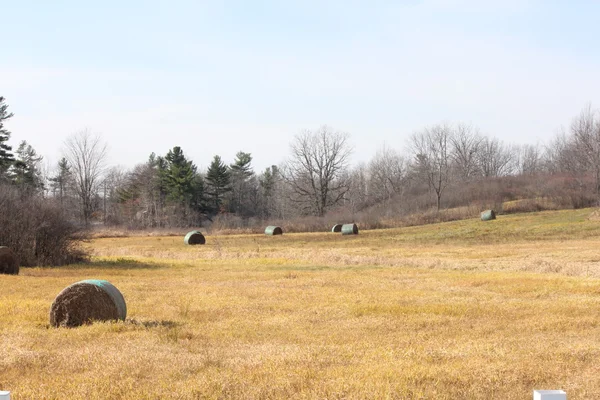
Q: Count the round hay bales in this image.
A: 7